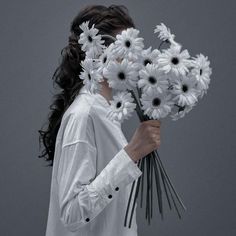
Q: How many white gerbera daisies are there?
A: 14